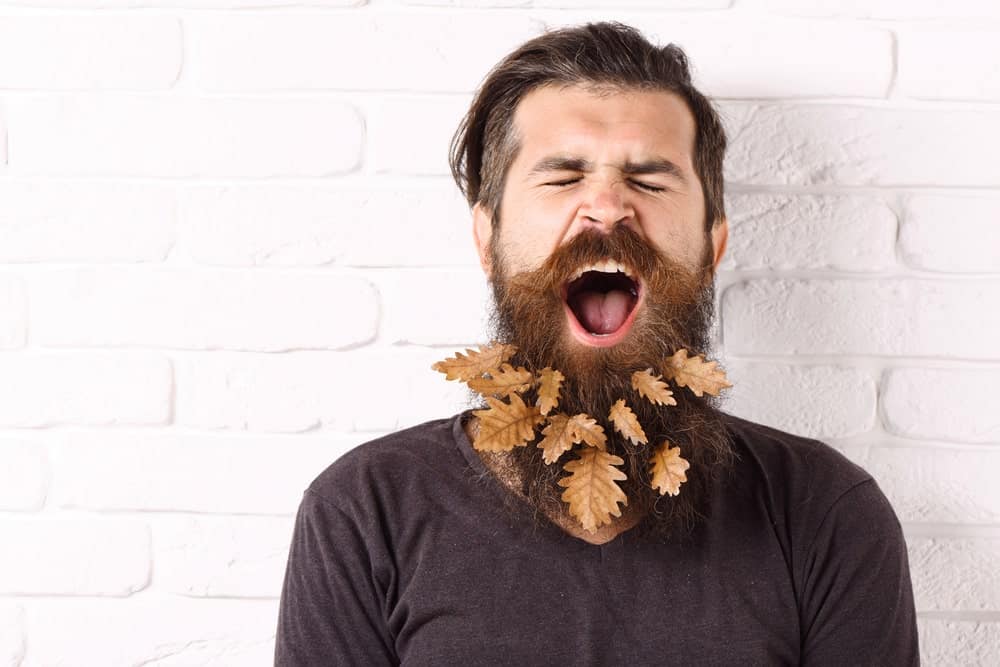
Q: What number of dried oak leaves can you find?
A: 11